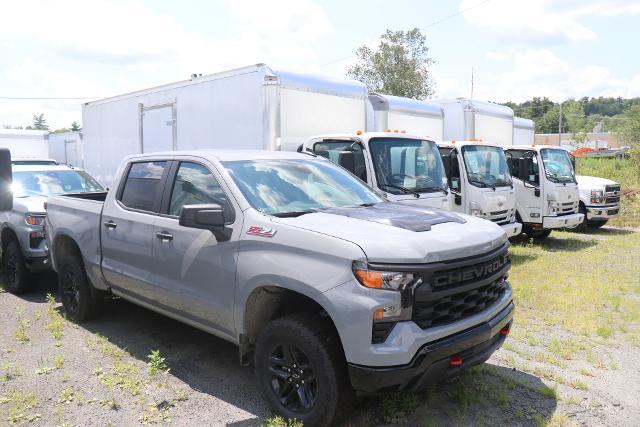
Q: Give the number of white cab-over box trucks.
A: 3